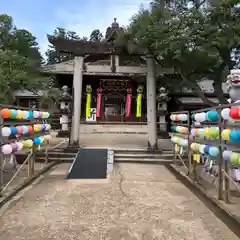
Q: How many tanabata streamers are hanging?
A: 4